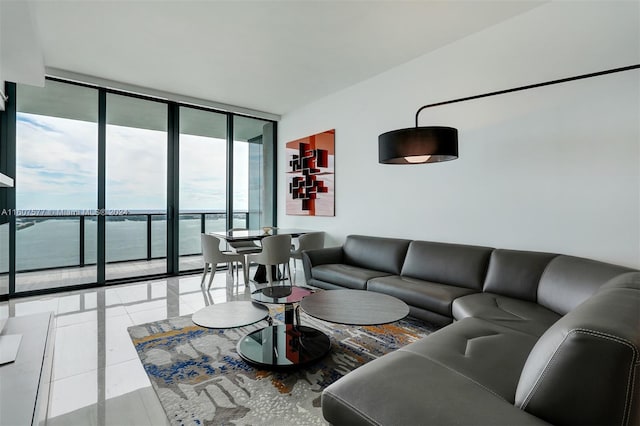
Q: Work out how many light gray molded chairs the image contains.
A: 4